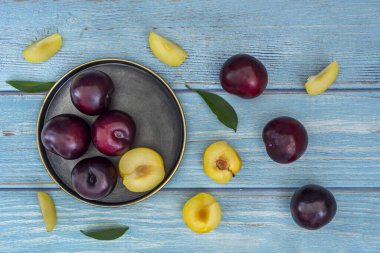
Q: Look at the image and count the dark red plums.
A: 7